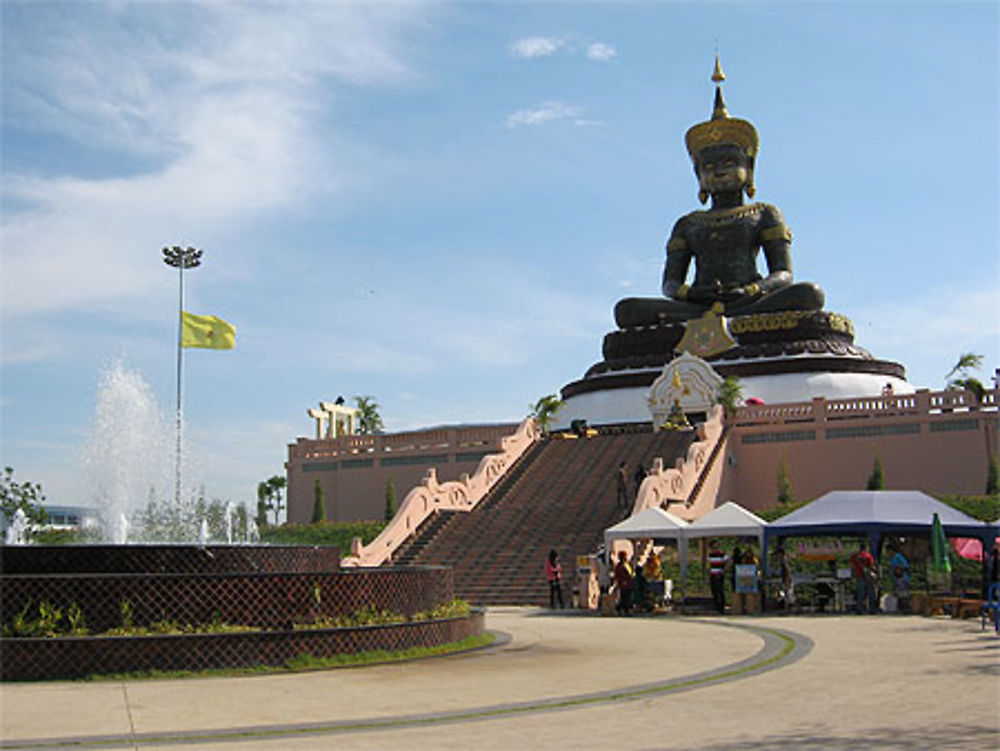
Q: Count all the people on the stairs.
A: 2